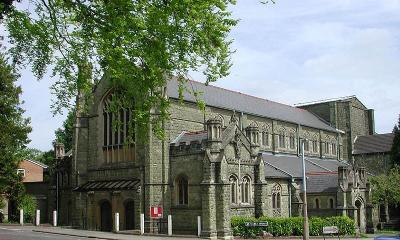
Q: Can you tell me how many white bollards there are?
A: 7